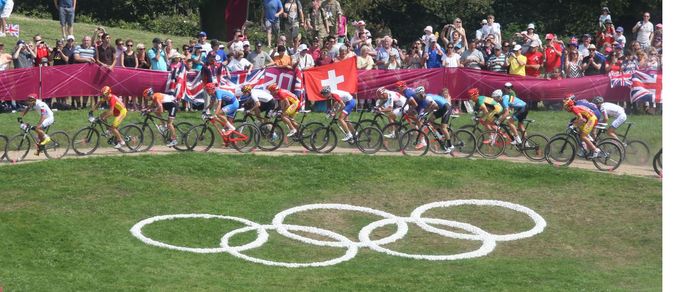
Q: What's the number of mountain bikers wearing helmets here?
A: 15